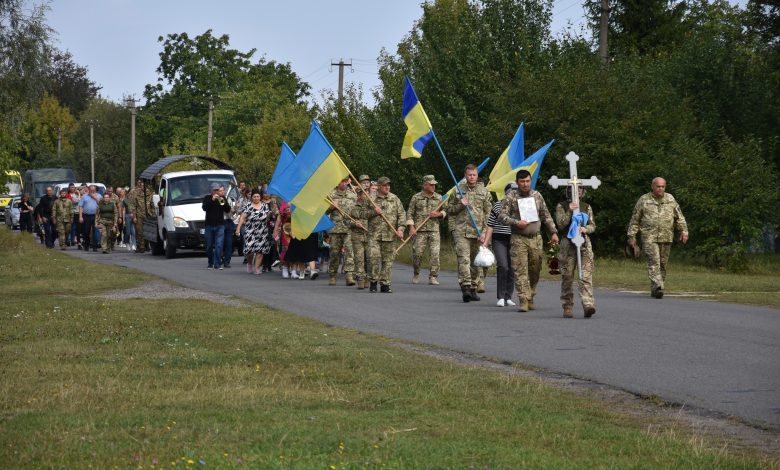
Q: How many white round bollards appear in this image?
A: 0